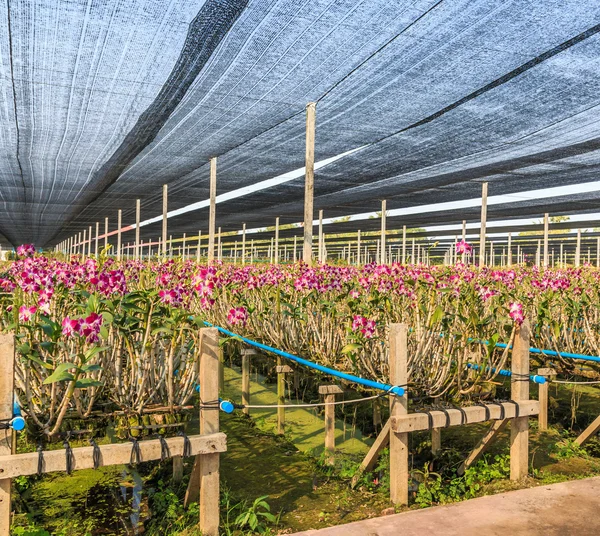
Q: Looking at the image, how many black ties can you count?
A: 12